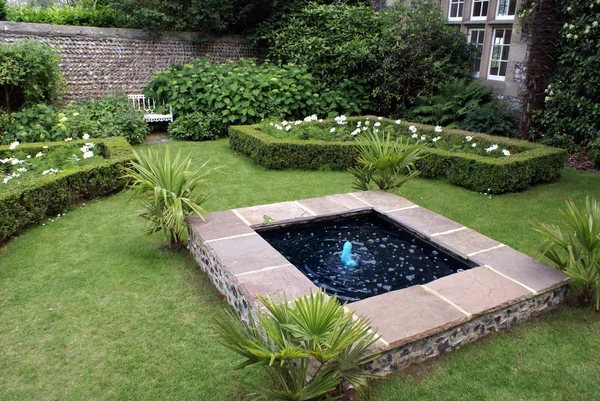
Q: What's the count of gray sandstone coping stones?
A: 12